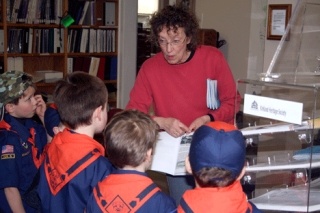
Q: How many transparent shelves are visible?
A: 3